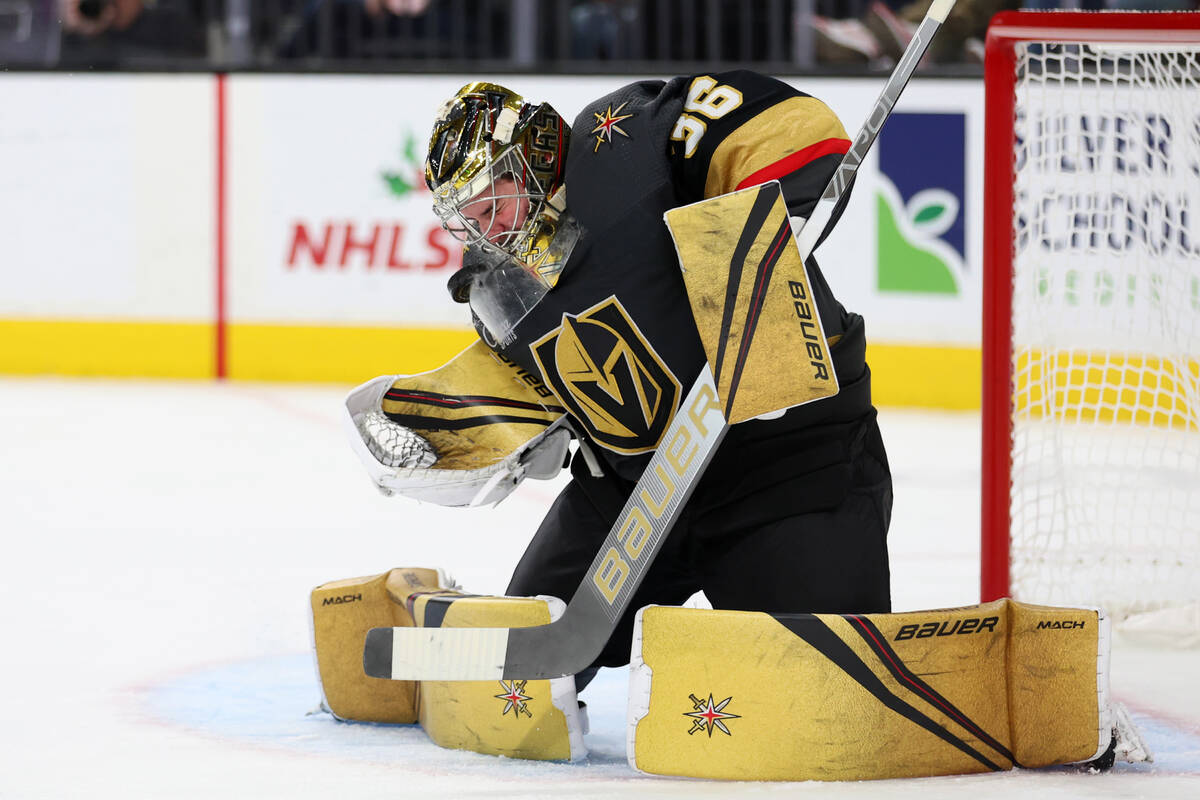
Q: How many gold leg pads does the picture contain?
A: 2